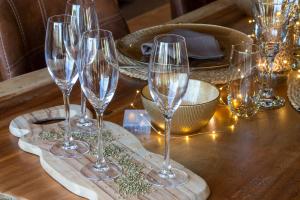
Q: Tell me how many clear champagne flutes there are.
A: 4